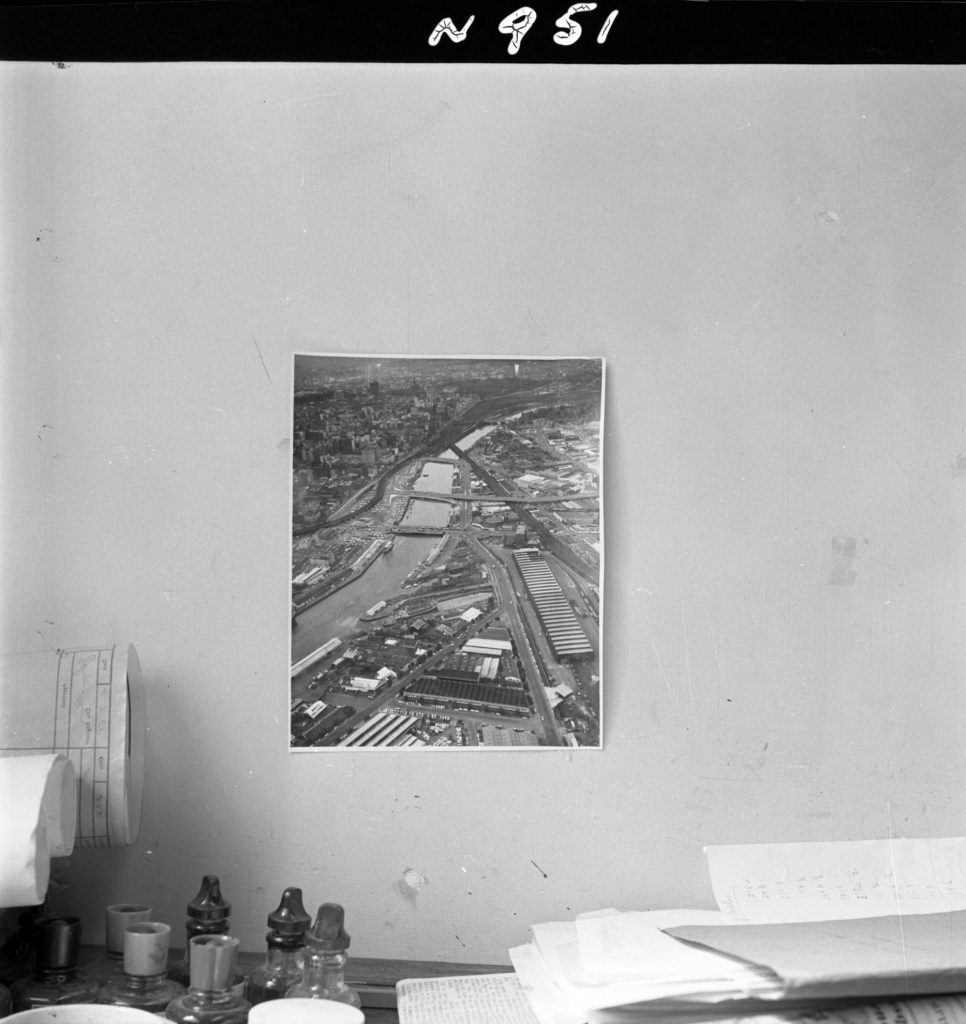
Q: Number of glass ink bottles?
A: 7